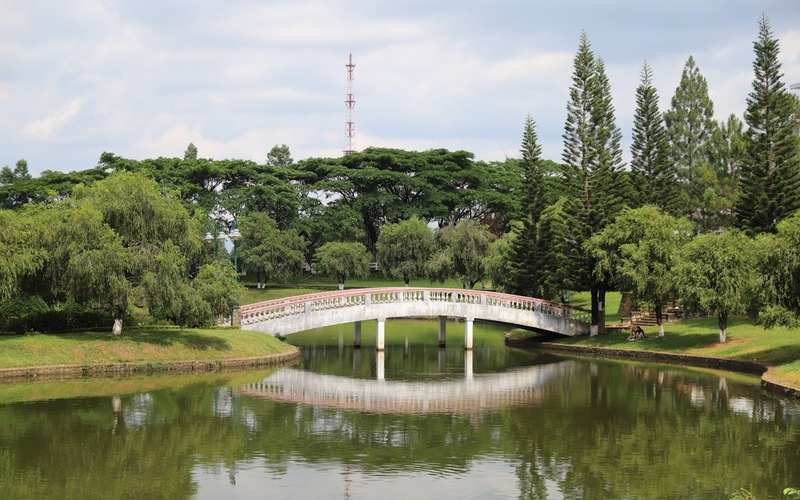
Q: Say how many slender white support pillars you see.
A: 4